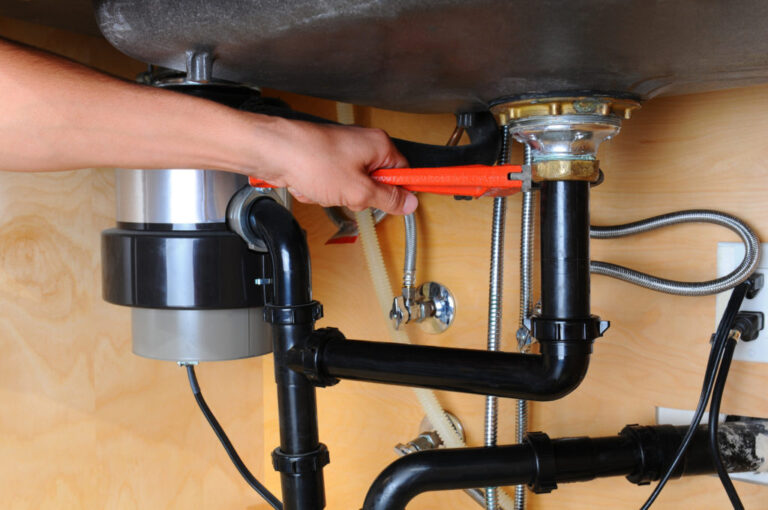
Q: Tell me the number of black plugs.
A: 2